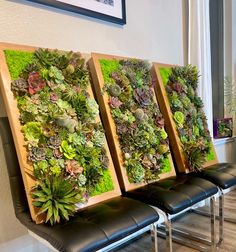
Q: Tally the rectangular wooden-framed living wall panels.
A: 3